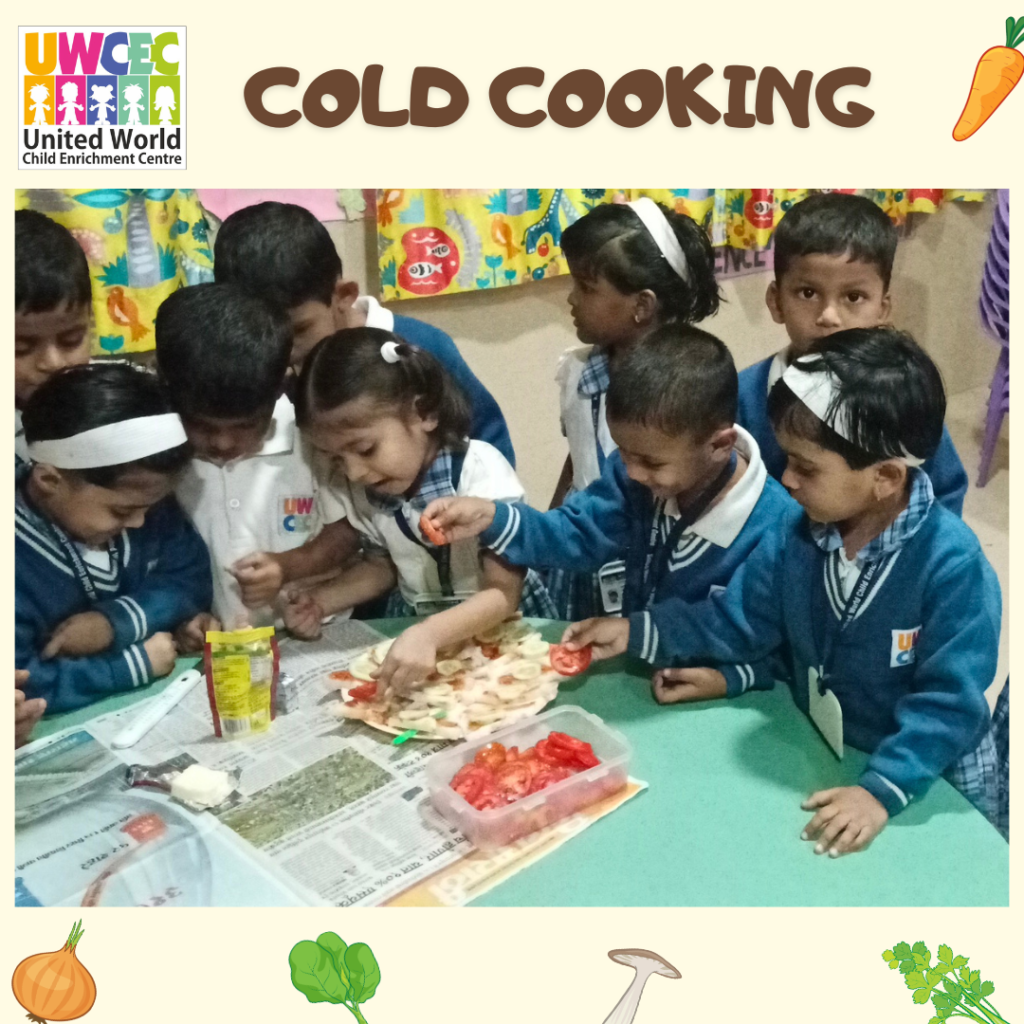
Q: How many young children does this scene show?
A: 9